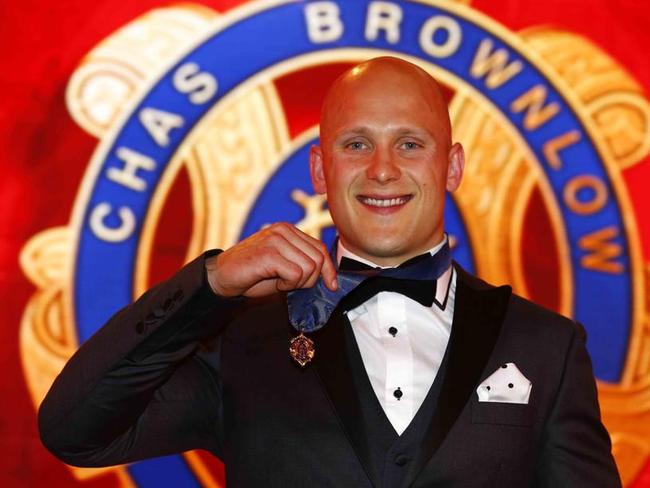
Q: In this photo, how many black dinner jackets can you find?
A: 1